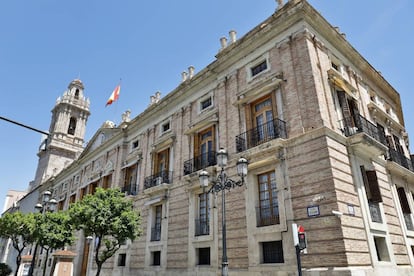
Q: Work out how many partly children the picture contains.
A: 0